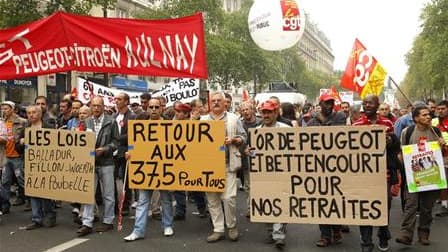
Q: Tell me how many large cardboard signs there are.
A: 3